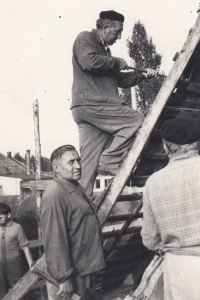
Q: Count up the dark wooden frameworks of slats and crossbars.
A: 1